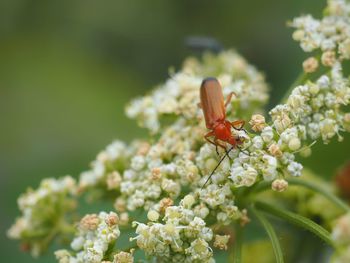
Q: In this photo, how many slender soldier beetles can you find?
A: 1